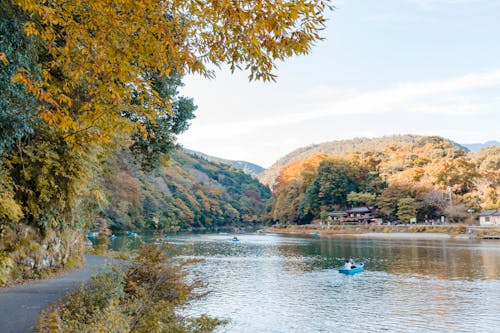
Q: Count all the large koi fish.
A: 0